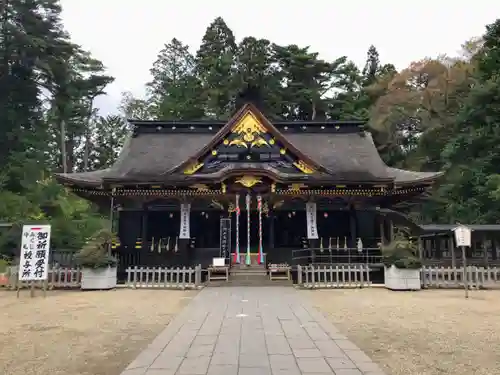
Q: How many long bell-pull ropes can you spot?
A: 3